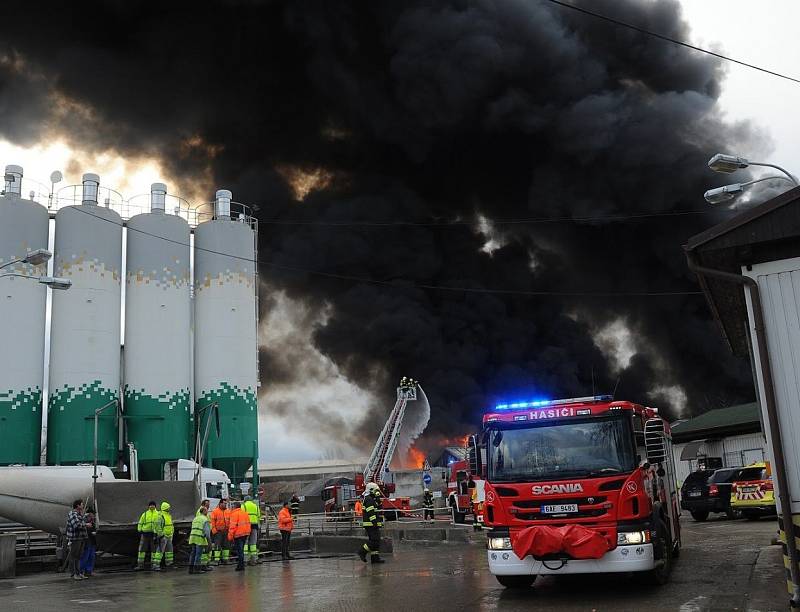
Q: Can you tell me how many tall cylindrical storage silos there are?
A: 4